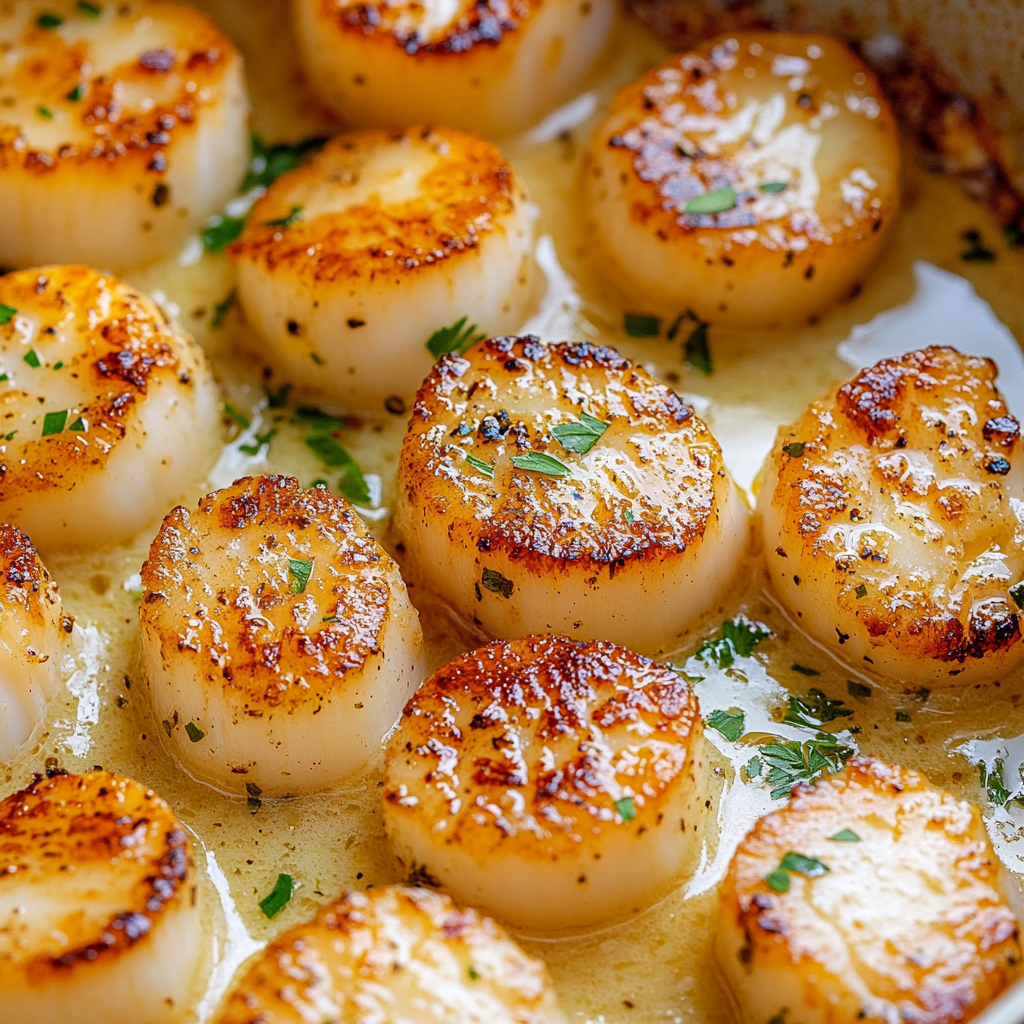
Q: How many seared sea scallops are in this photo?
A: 13